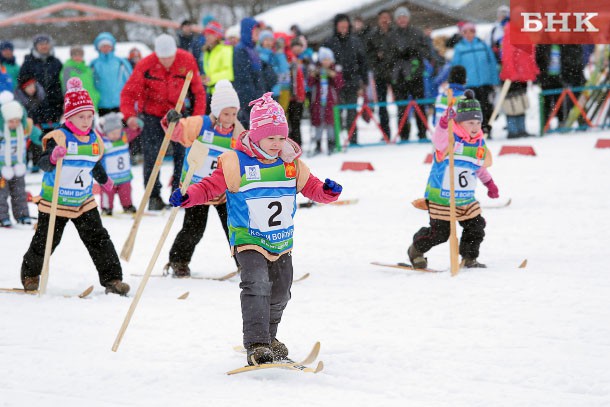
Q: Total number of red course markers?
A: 4